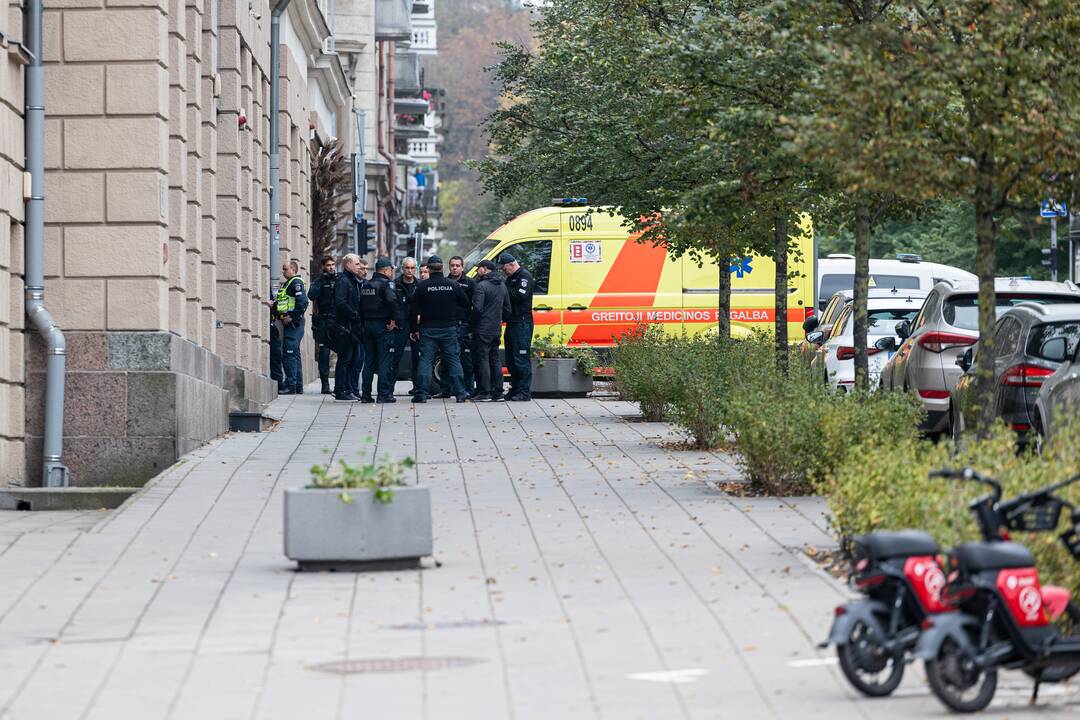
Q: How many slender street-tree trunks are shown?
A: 4